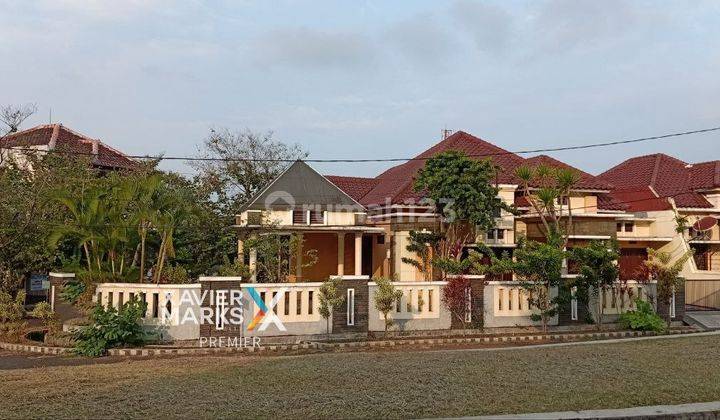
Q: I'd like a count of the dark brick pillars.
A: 6